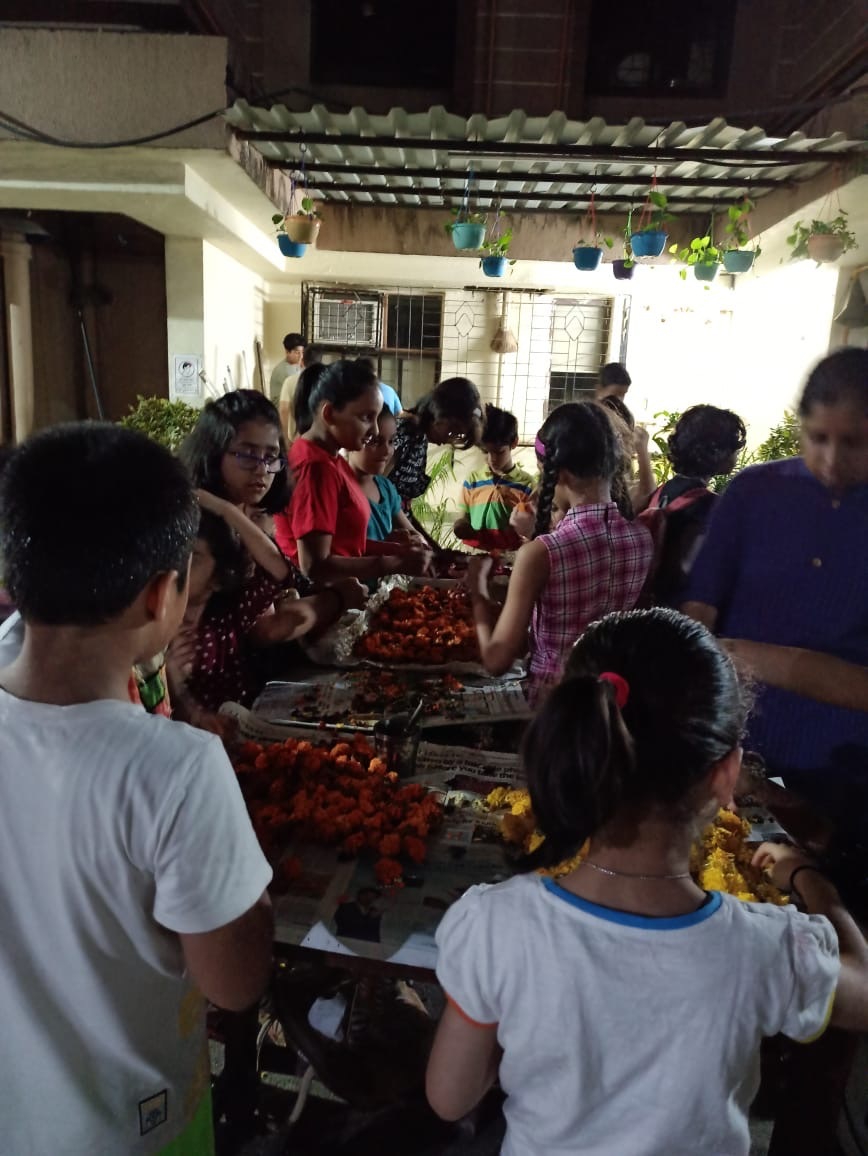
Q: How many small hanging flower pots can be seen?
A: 10